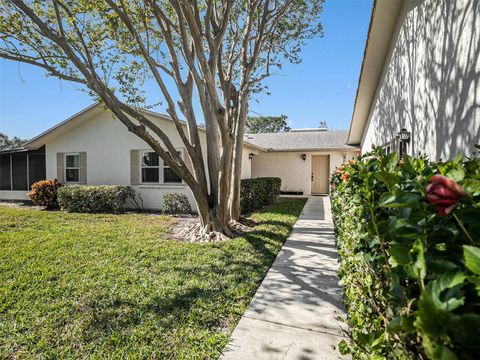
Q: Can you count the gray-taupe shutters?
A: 4